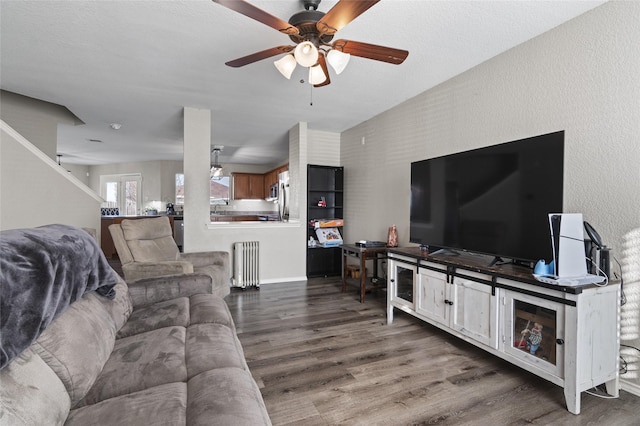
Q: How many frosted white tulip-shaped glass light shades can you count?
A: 4